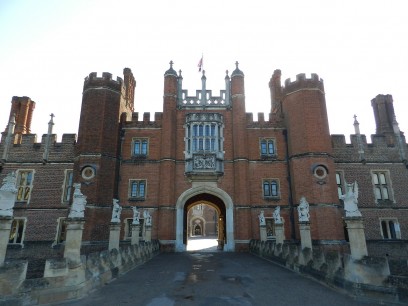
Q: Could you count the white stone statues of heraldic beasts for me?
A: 9